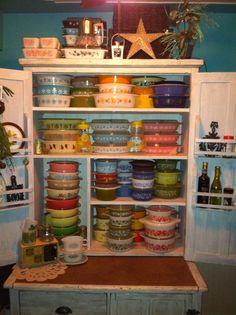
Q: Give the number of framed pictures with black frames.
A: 0